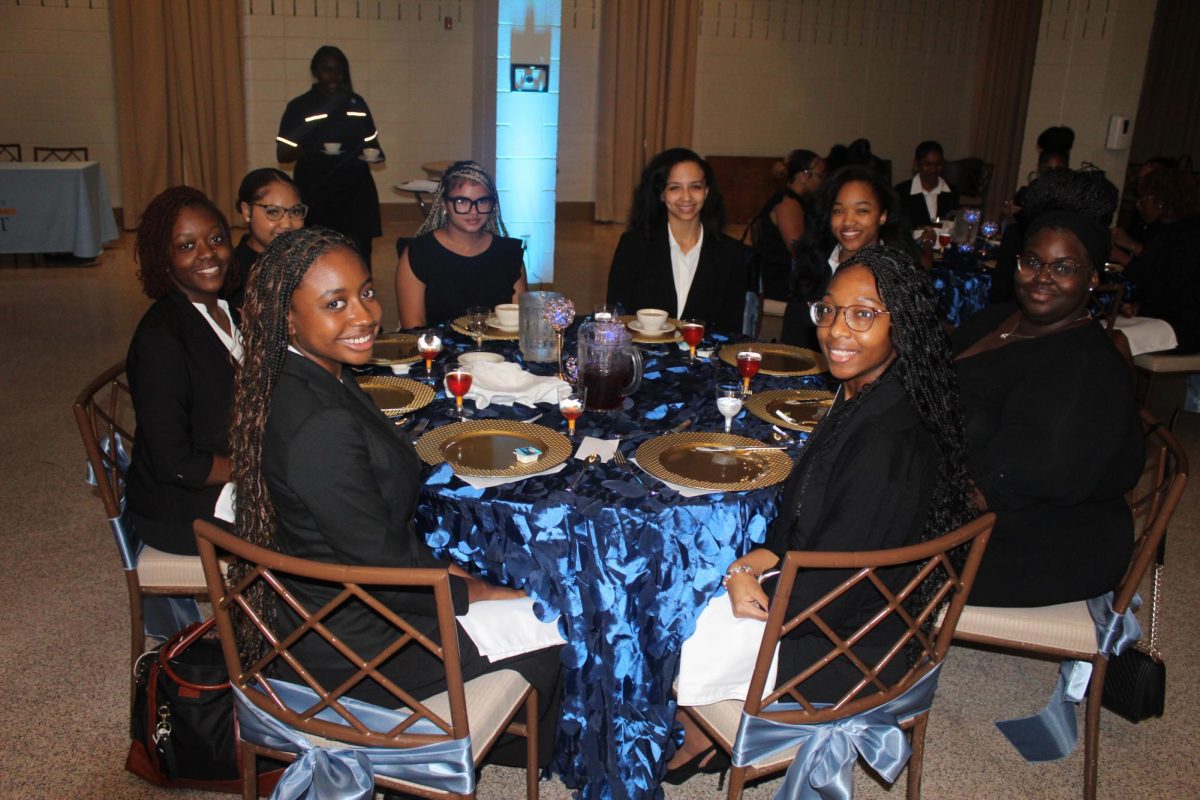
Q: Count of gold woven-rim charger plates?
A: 8